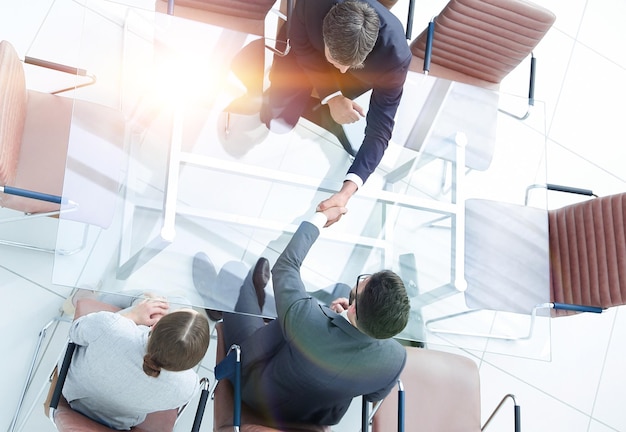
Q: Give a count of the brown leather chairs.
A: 8